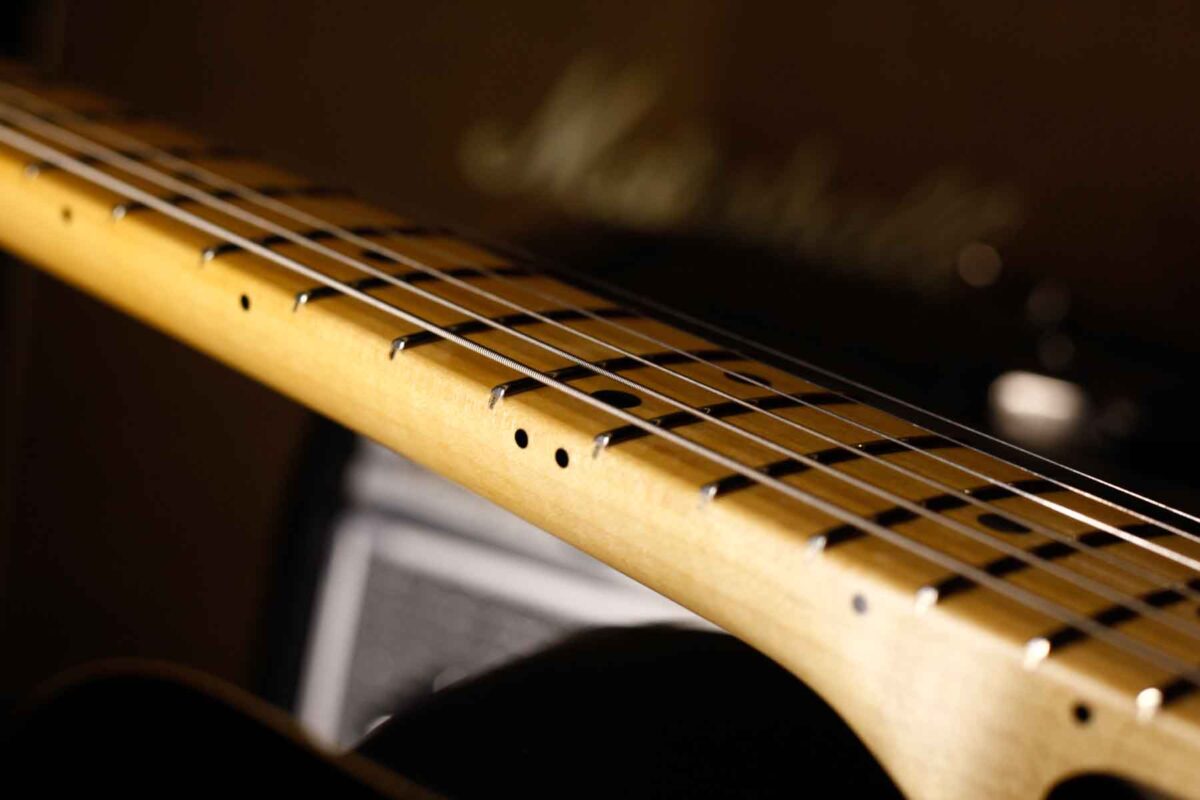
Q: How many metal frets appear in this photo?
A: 12